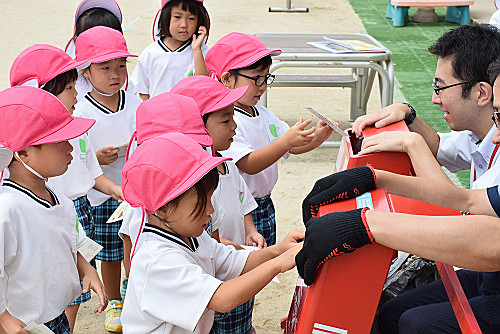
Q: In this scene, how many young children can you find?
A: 9